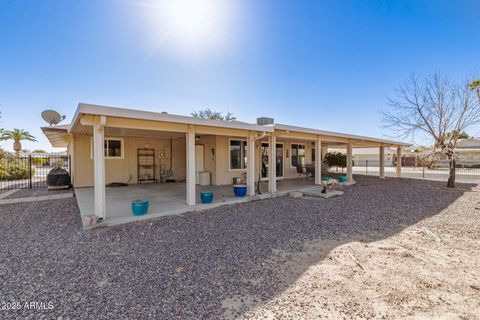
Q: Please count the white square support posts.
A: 8